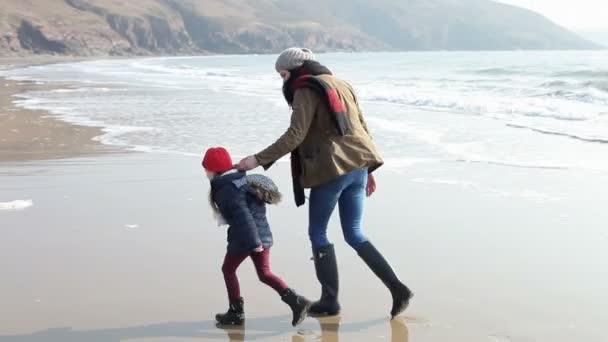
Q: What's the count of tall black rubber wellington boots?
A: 2